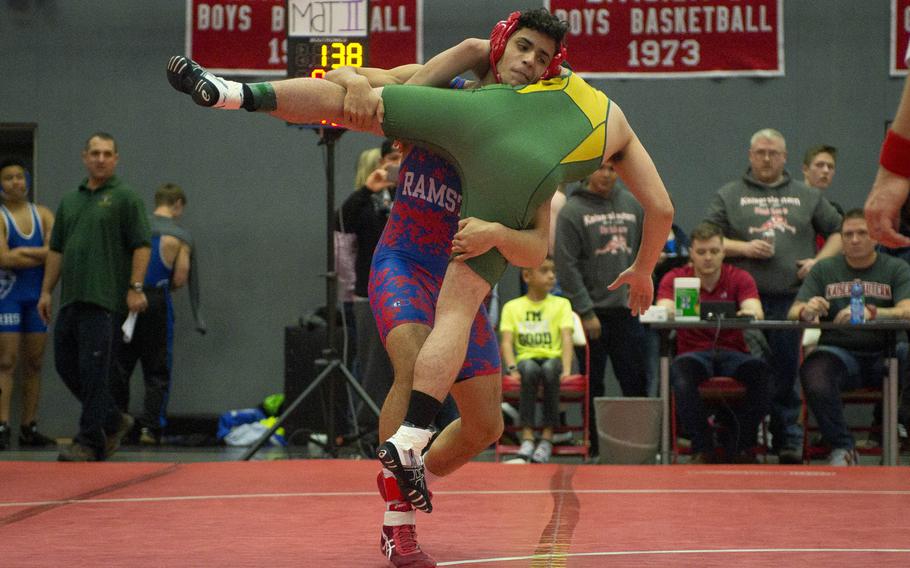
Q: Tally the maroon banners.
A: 3